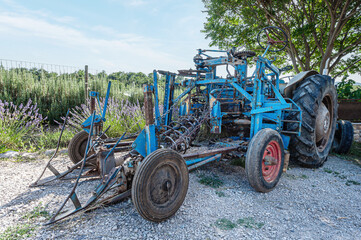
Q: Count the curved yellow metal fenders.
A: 0